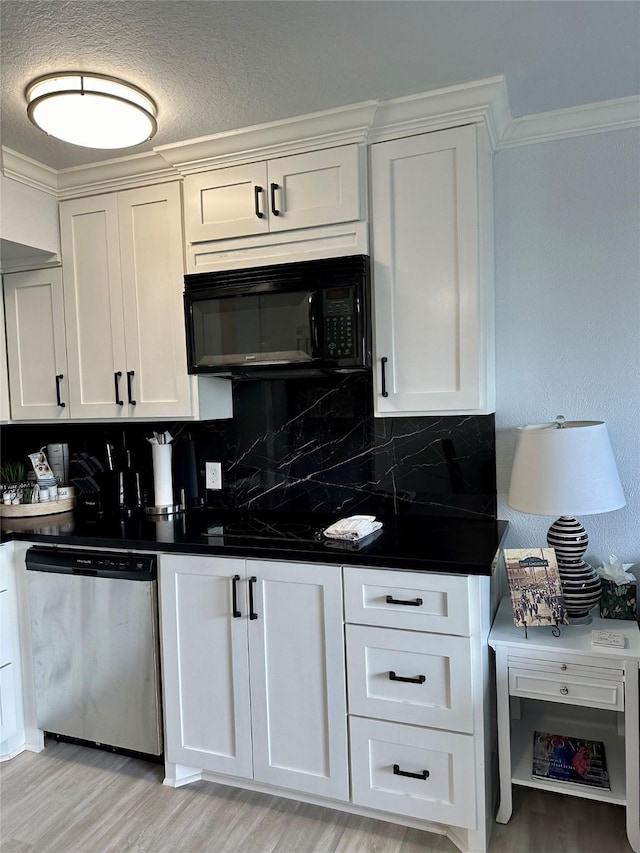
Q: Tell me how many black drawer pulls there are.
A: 3